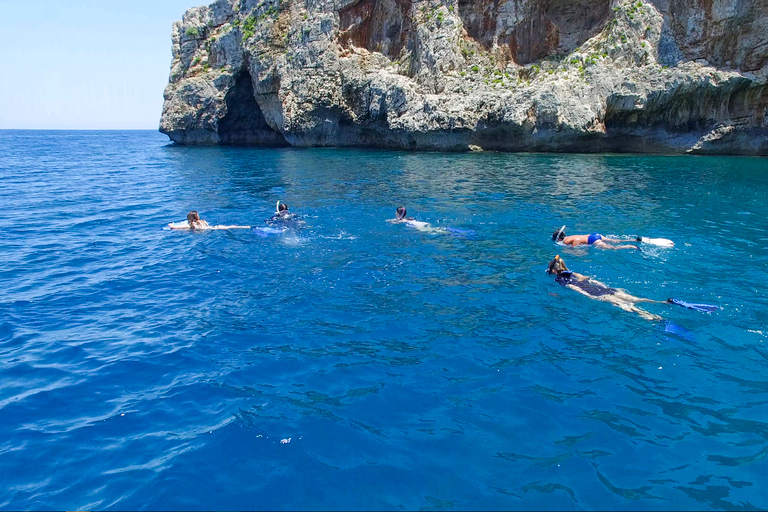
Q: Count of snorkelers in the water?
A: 5